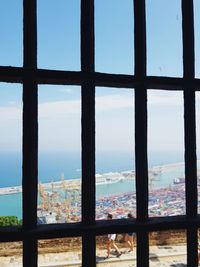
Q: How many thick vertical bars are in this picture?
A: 4